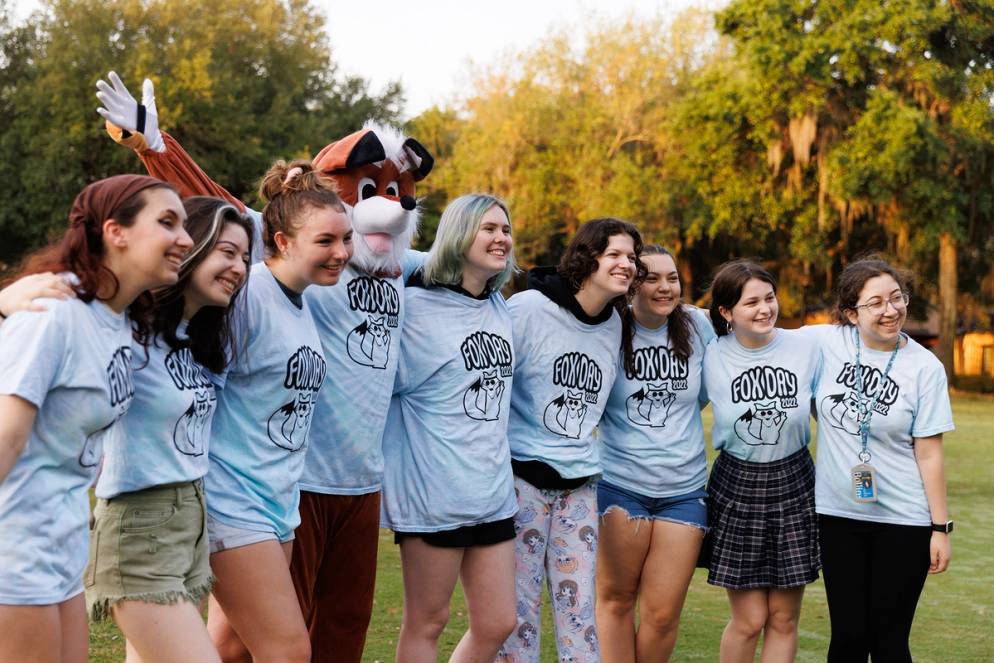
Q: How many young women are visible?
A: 8